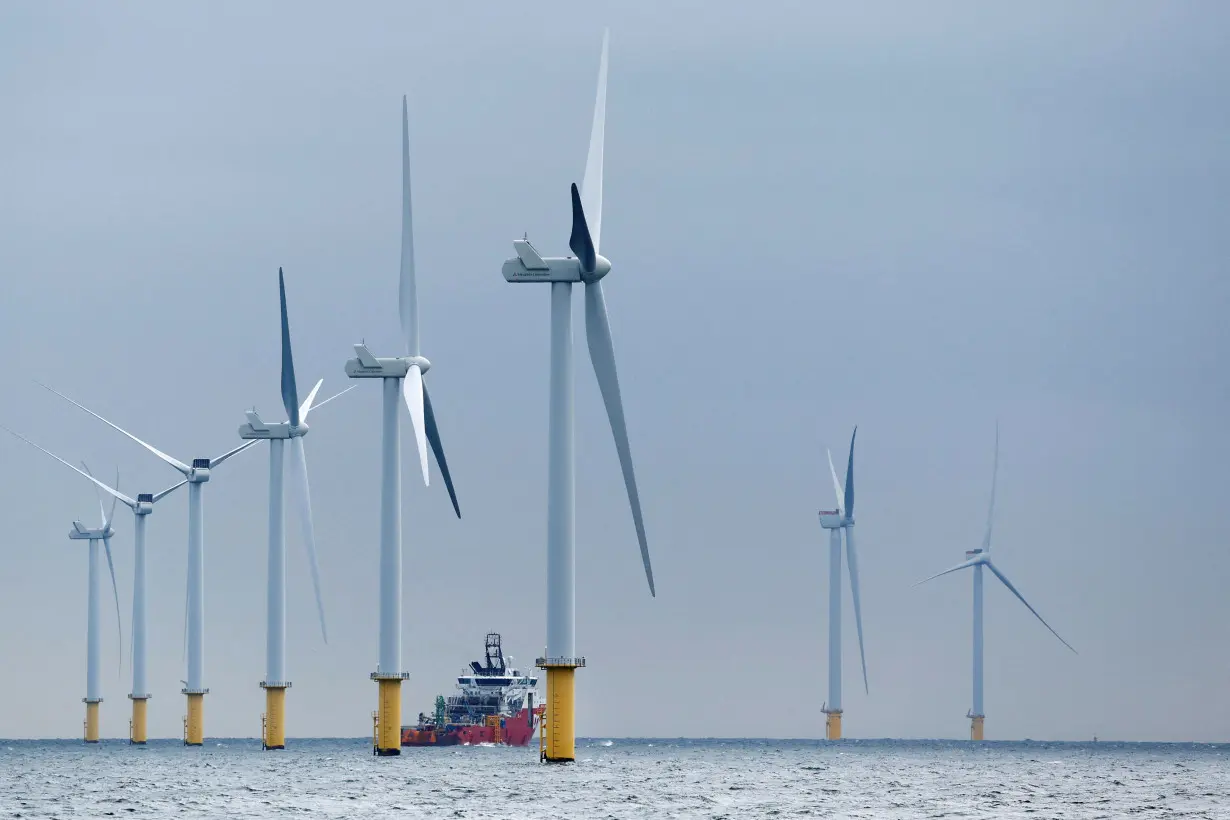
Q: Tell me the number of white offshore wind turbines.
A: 8